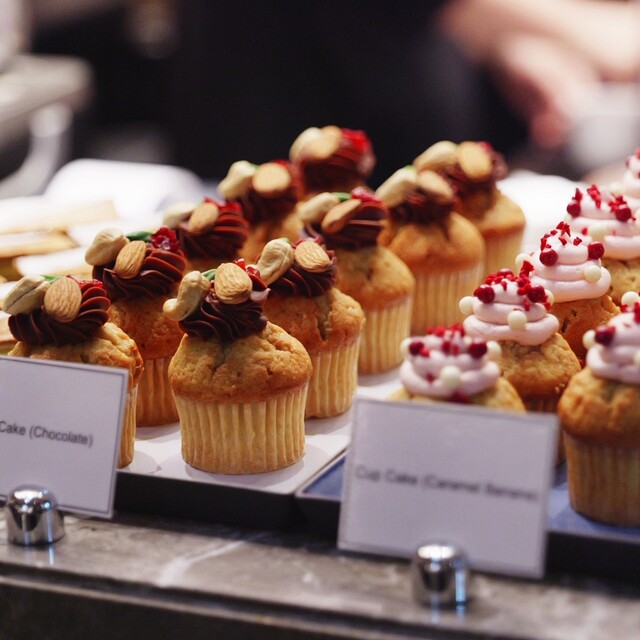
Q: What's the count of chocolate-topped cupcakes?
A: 10